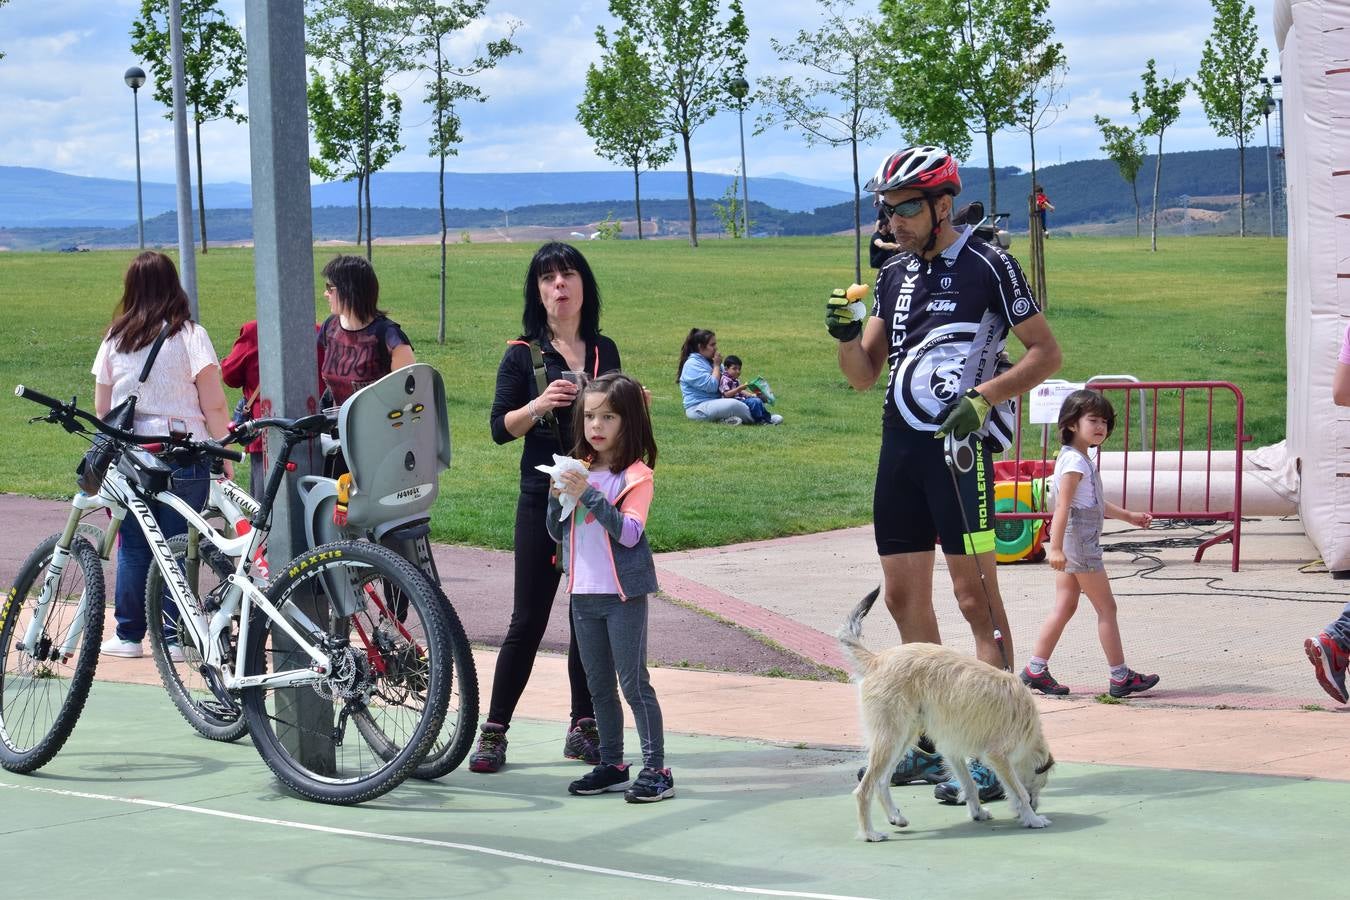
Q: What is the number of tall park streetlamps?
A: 3